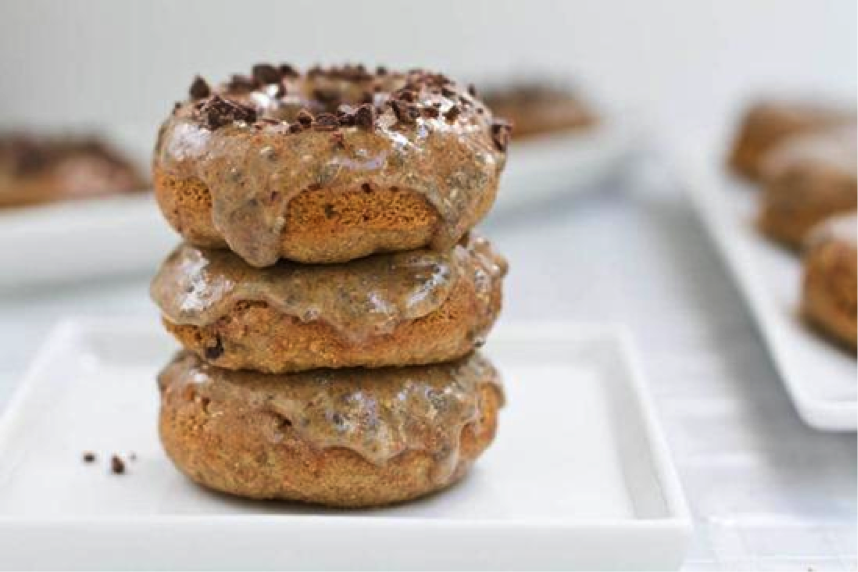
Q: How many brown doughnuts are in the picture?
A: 8